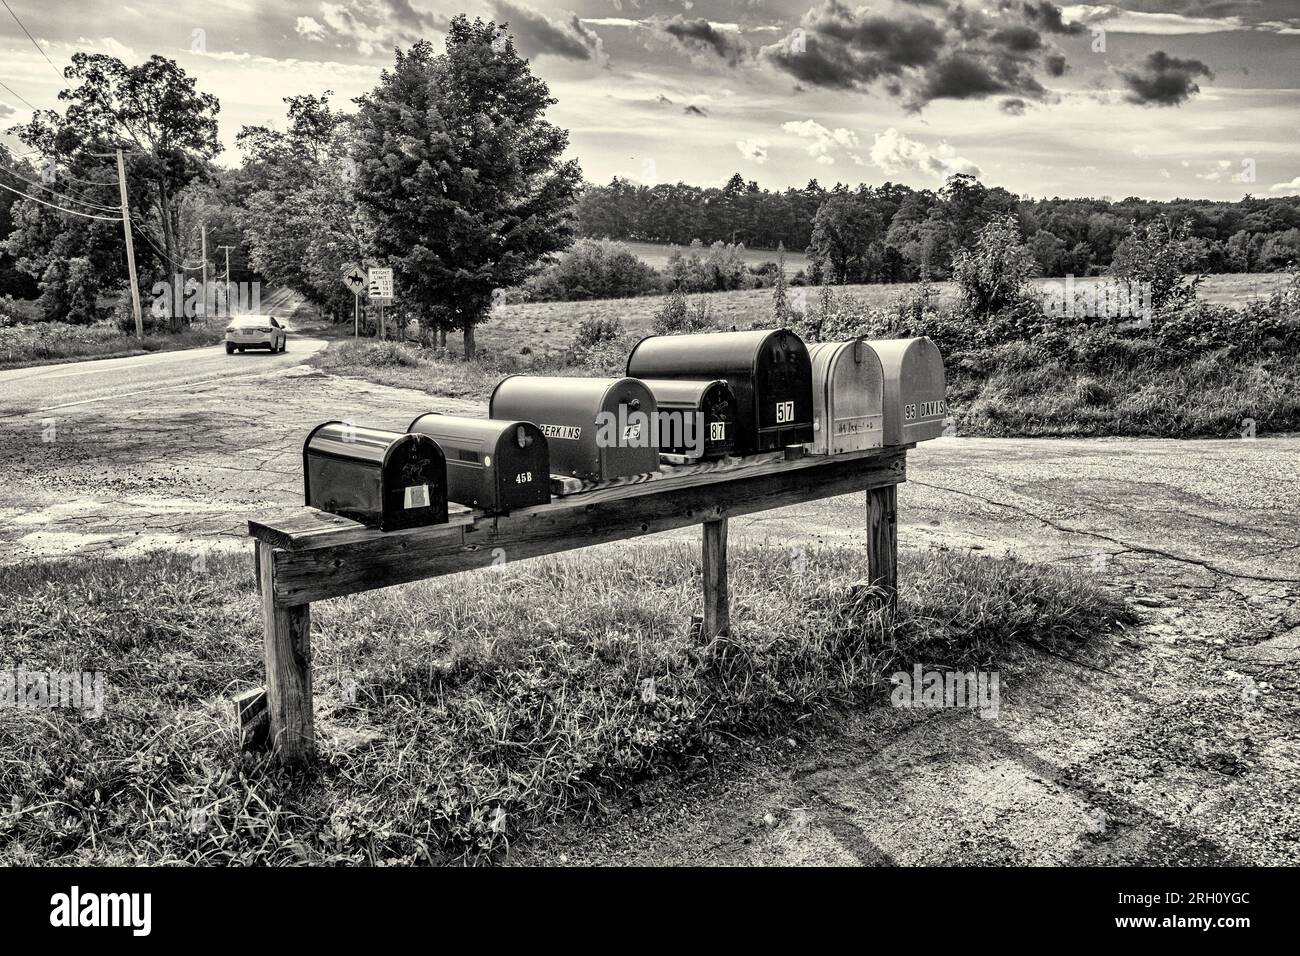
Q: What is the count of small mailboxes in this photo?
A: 3